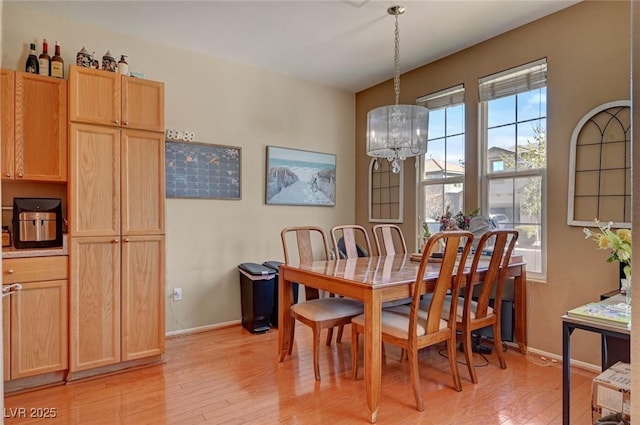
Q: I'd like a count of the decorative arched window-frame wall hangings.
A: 2